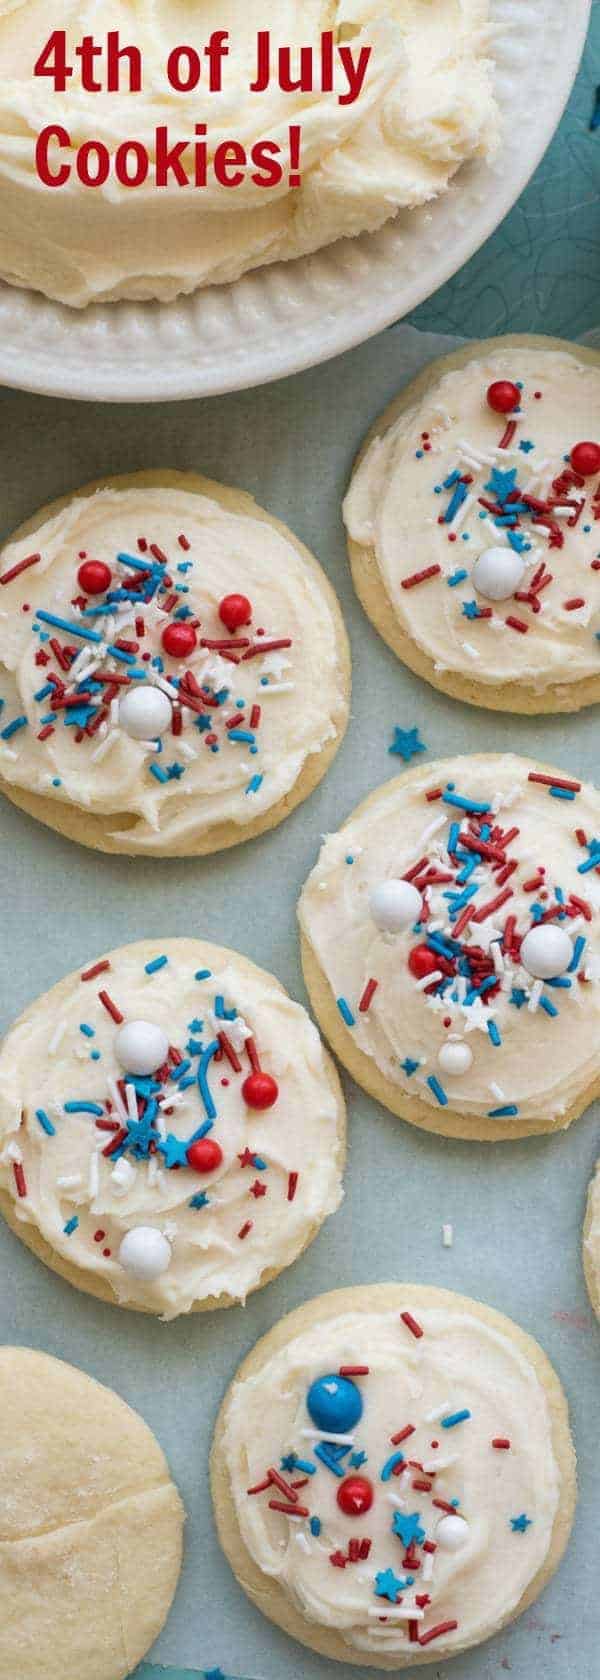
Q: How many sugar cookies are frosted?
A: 5